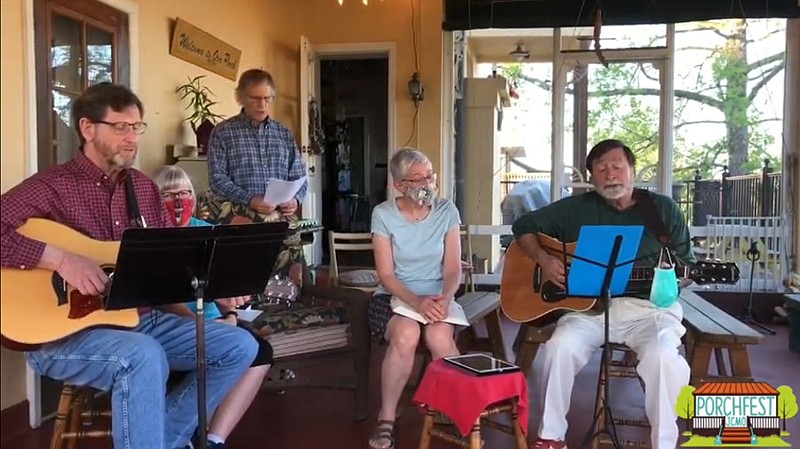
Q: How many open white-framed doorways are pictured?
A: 1